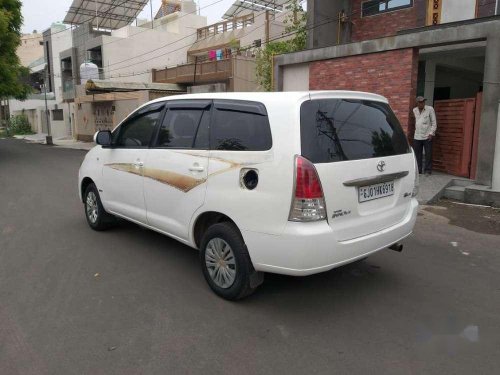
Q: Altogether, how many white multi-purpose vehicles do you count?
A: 1